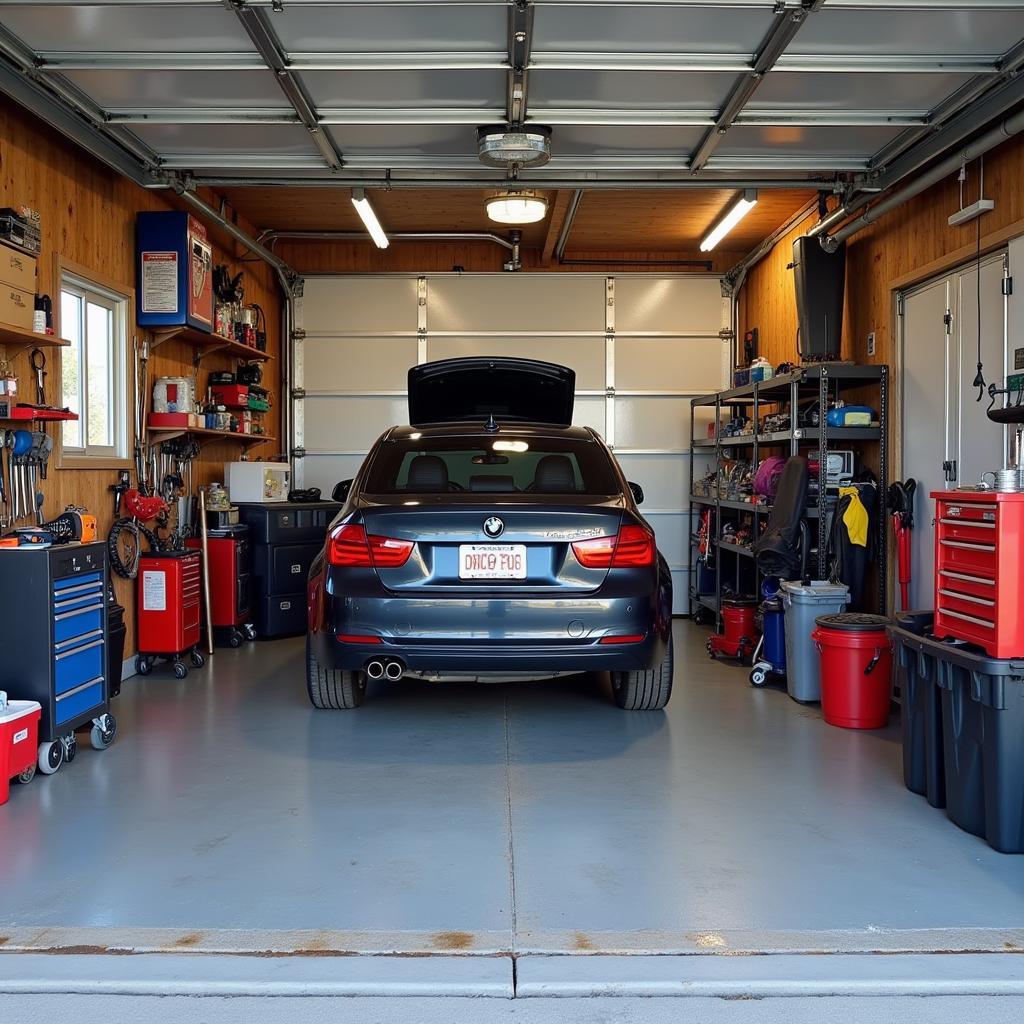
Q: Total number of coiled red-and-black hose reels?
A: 0